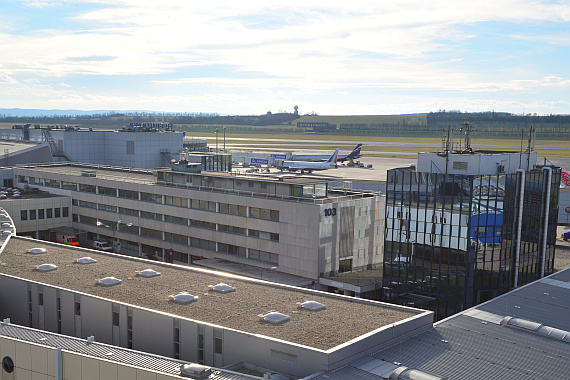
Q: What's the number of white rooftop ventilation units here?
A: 9